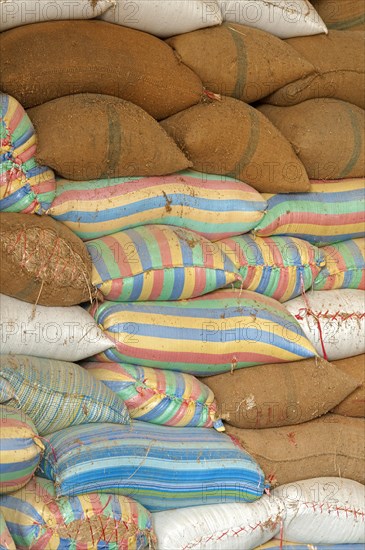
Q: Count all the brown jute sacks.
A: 11